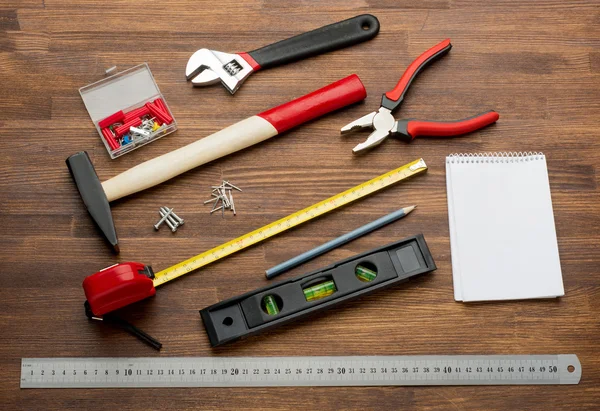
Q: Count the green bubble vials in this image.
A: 3